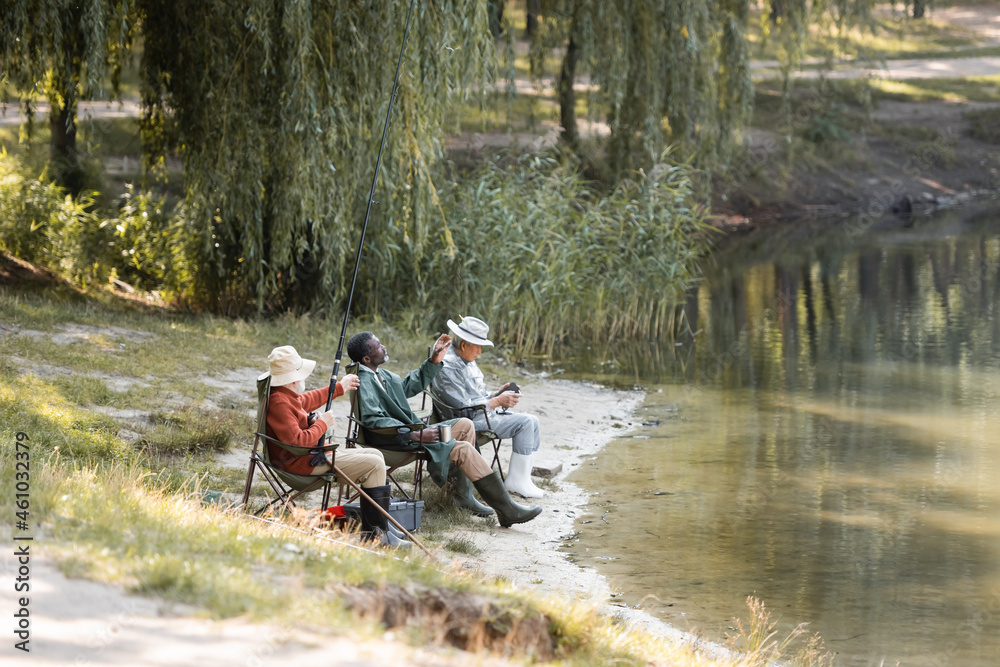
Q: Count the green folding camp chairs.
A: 3